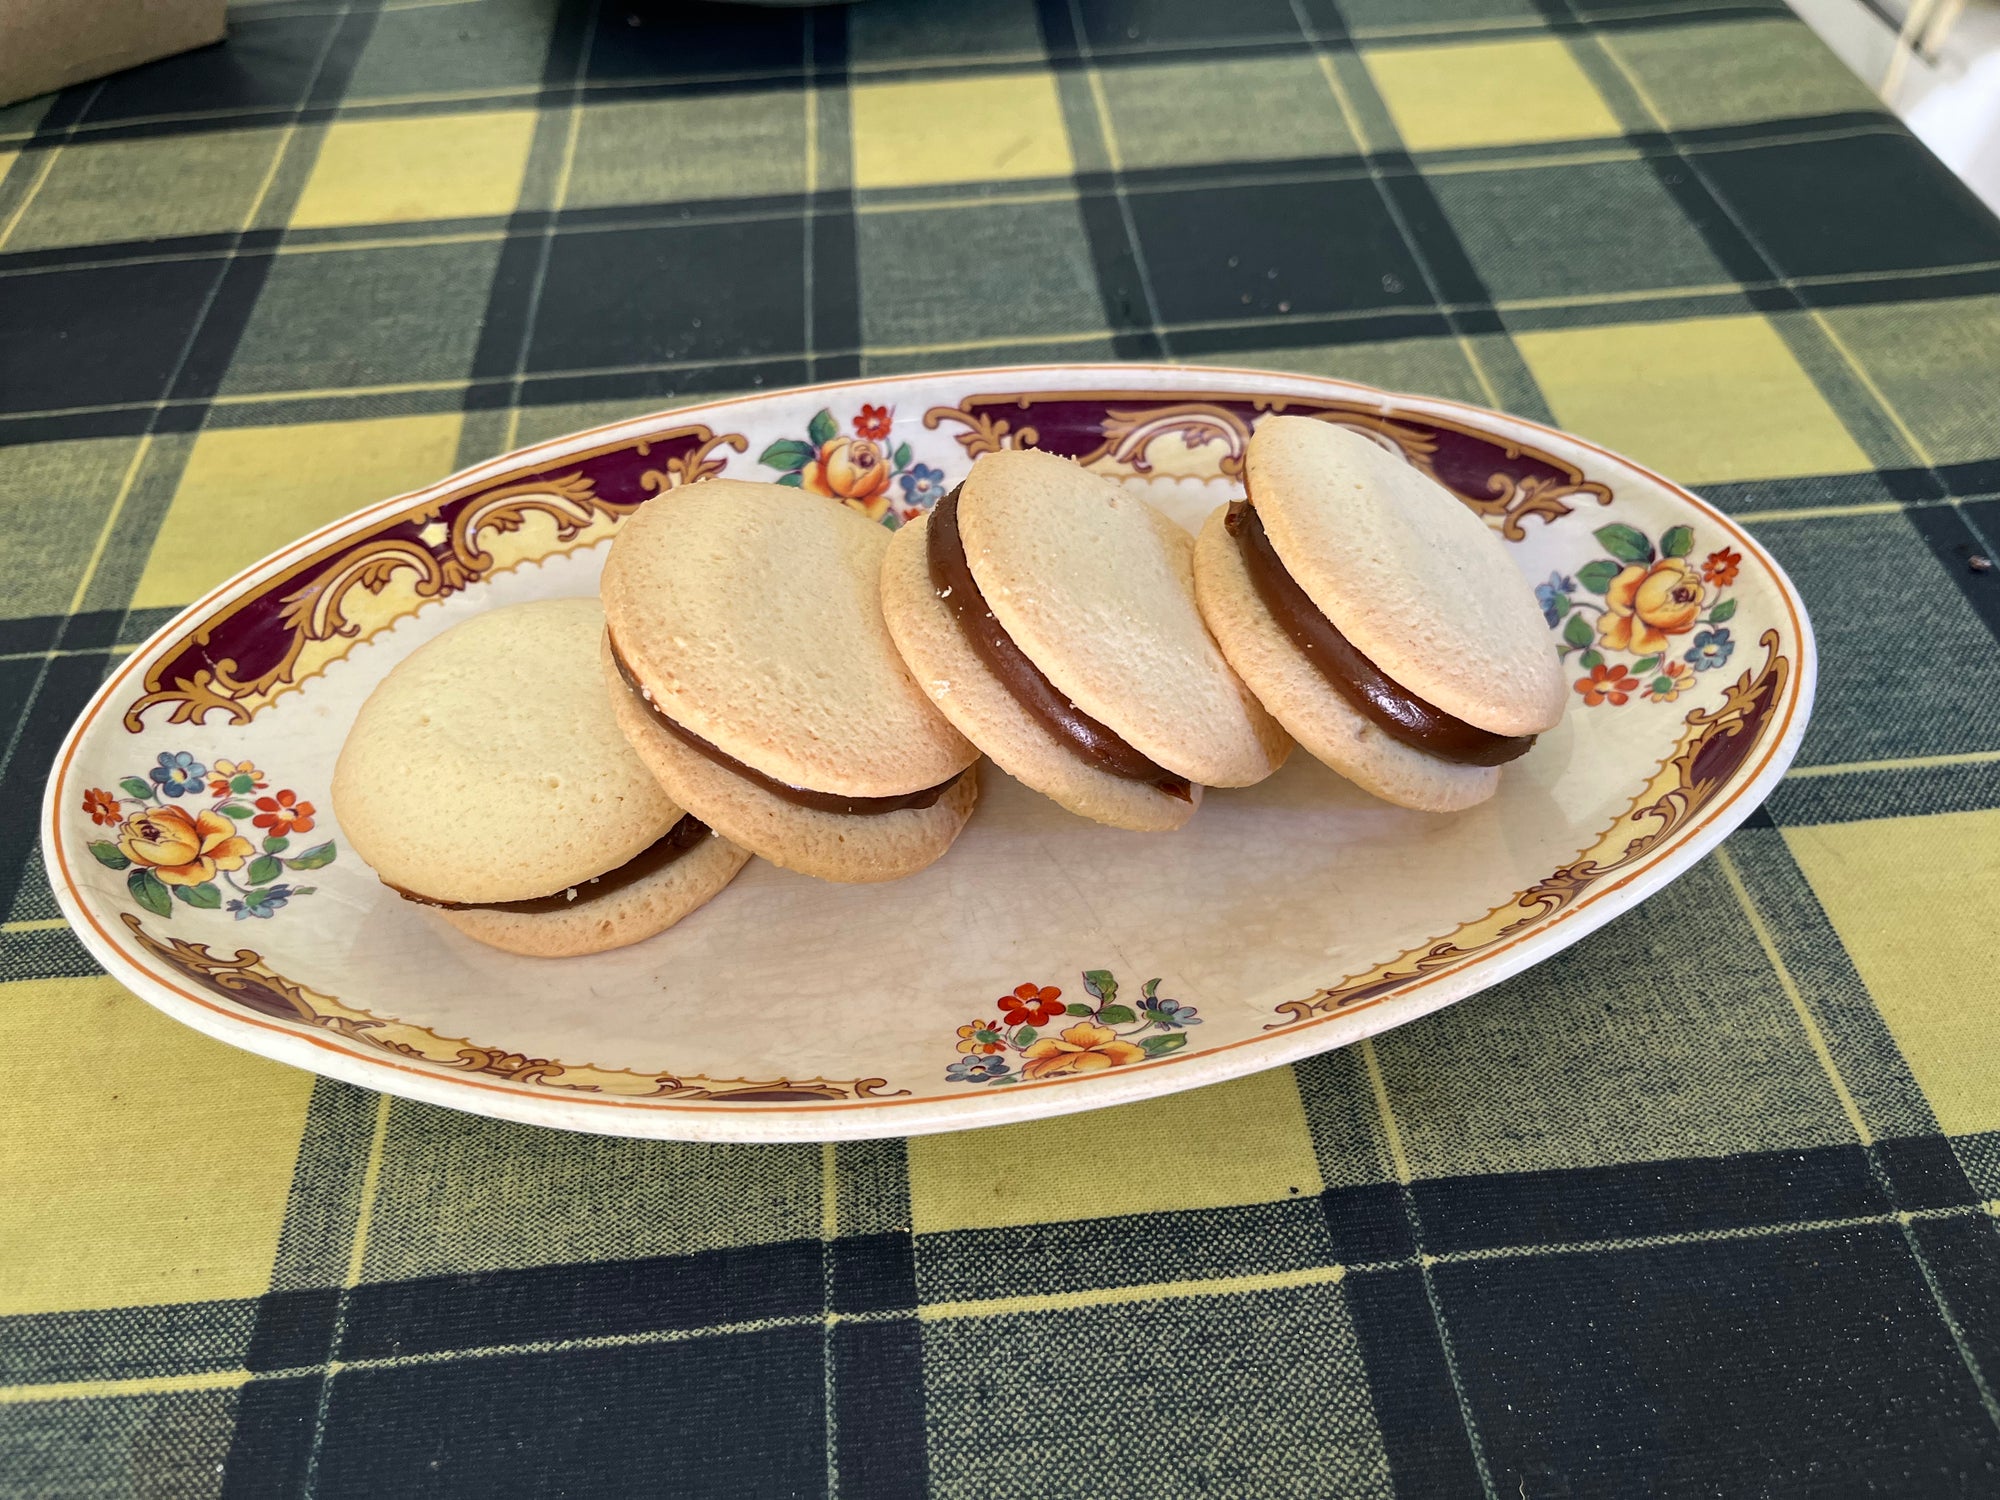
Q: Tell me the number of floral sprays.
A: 4